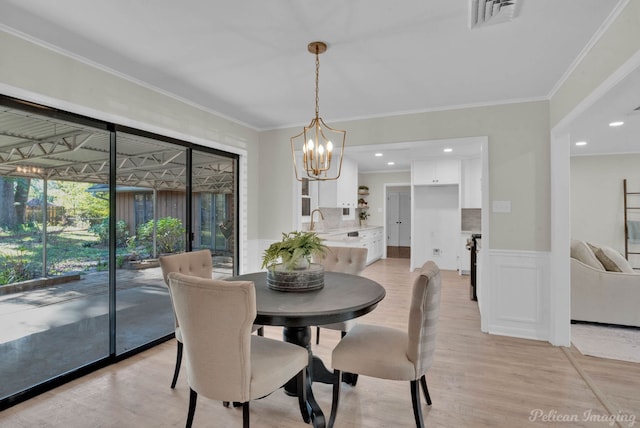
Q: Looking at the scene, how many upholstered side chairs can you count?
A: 4